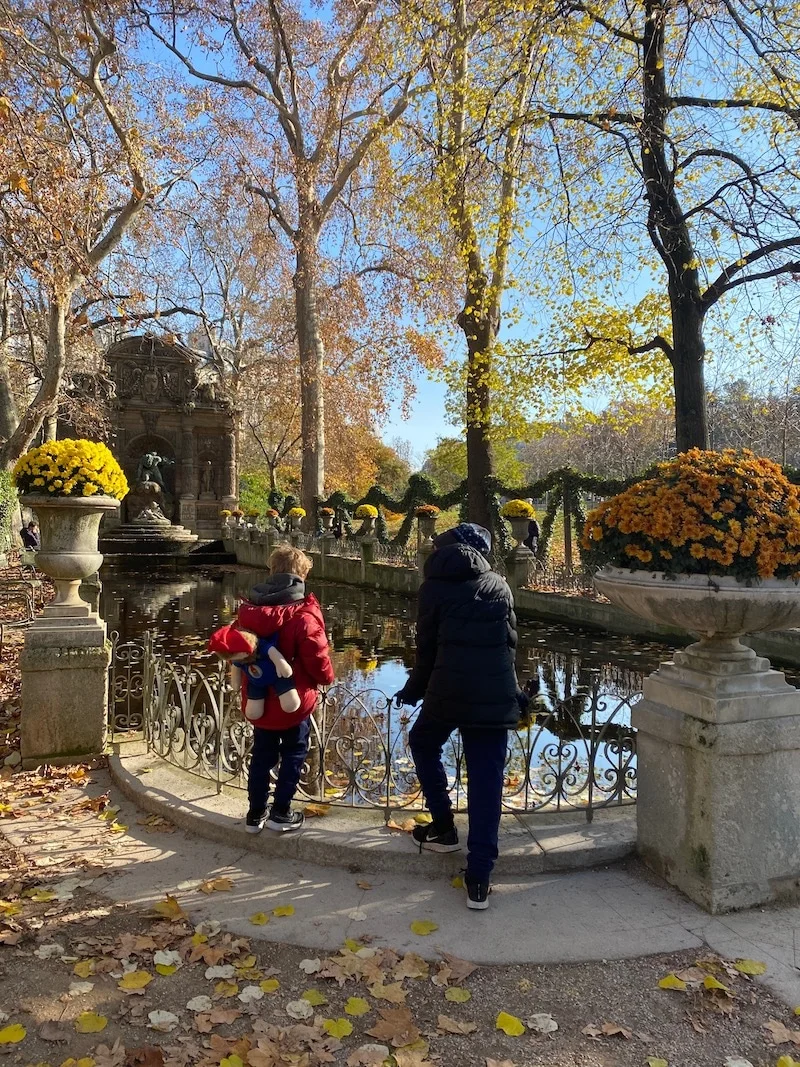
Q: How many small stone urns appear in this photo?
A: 9